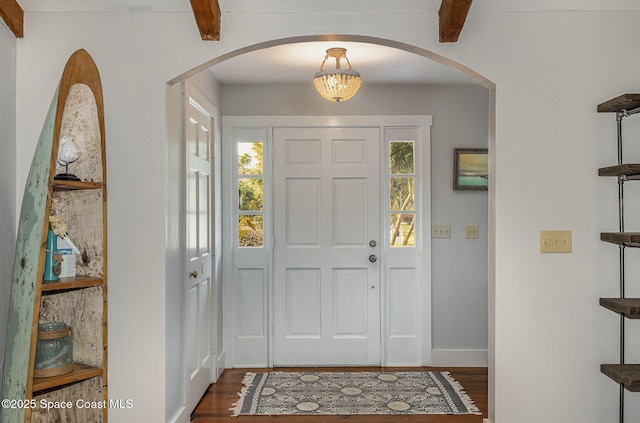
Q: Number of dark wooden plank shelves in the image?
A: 5